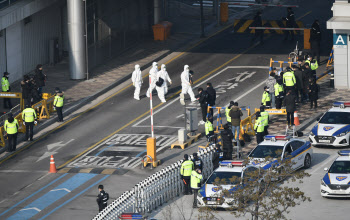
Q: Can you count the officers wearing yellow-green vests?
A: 14